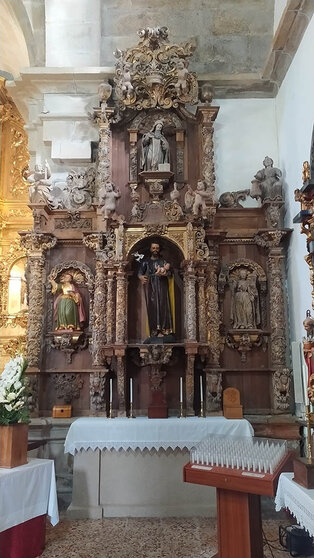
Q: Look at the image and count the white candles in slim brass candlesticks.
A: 4